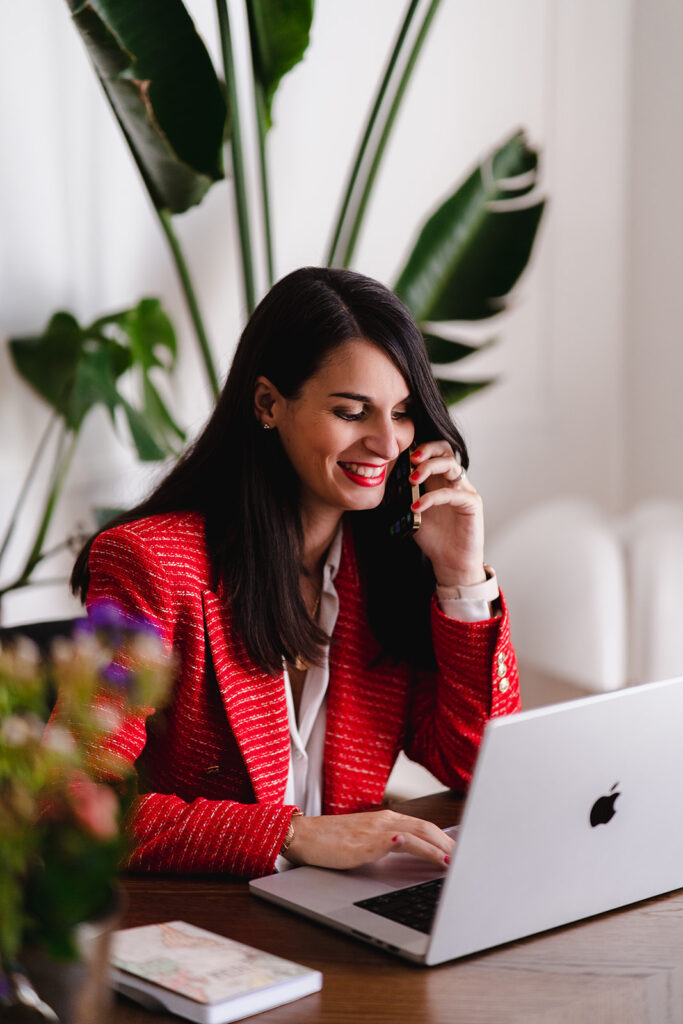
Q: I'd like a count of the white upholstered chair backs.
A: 2